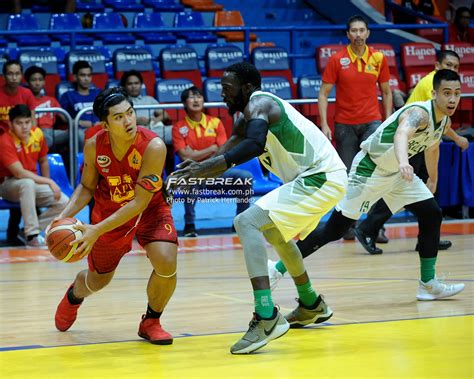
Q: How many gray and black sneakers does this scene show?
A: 2